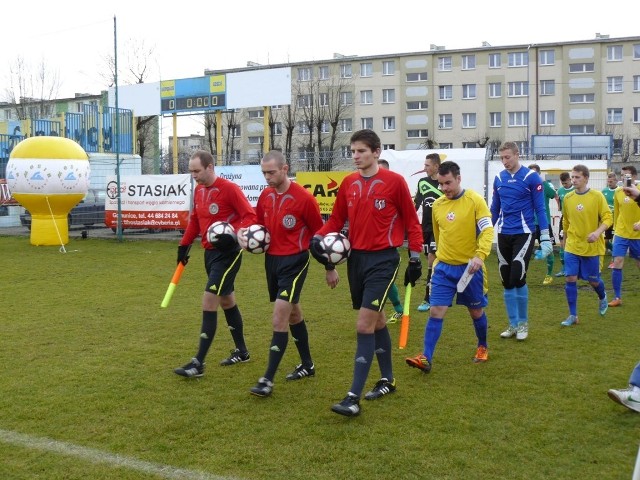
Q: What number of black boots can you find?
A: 6